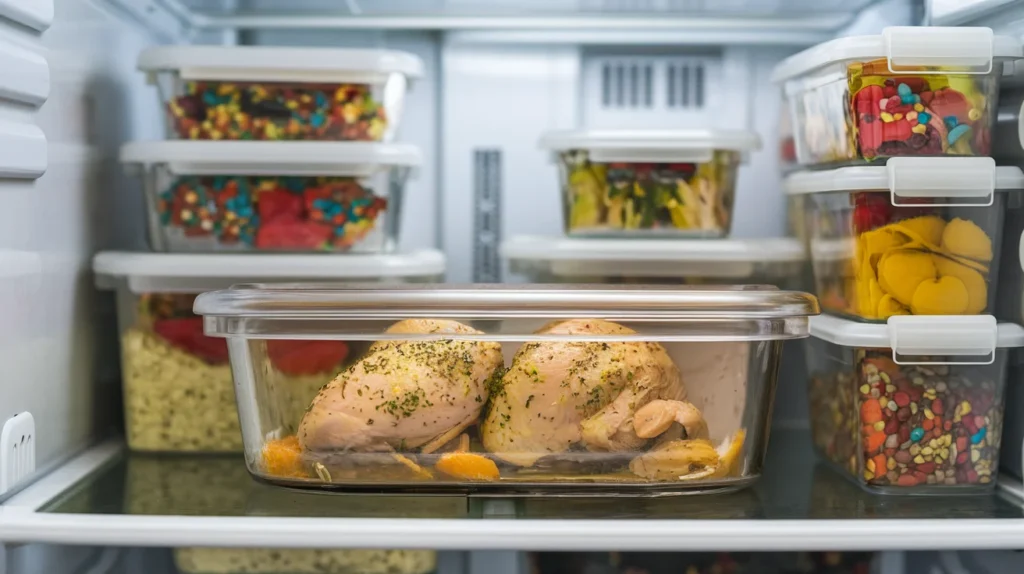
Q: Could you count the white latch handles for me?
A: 3